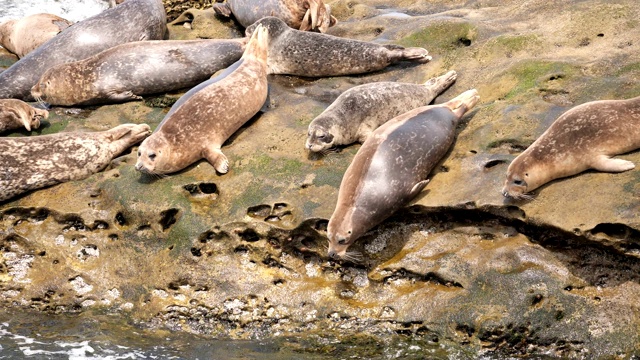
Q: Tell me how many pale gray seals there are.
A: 1